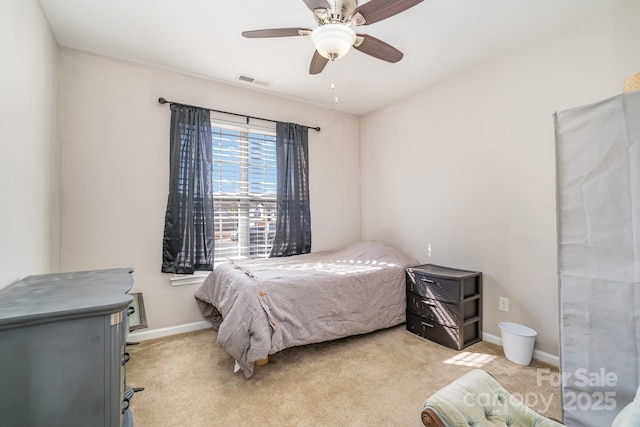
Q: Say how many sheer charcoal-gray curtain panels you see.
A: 2